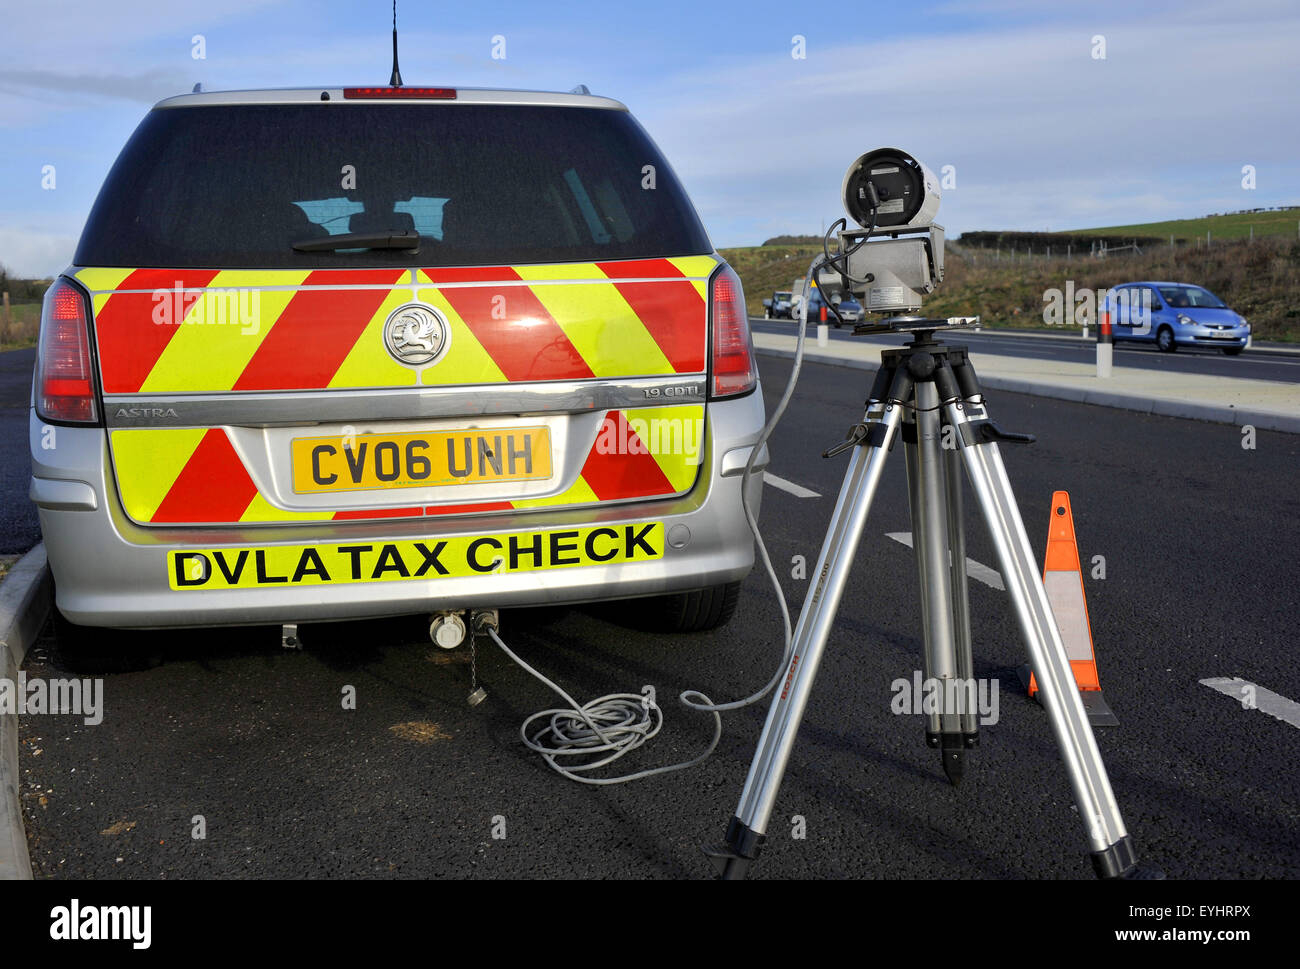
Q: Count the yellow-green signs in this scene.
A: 1